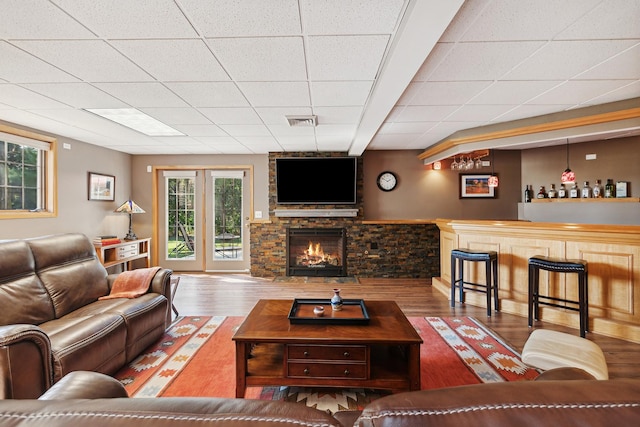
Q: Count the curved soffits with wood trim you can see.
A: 1